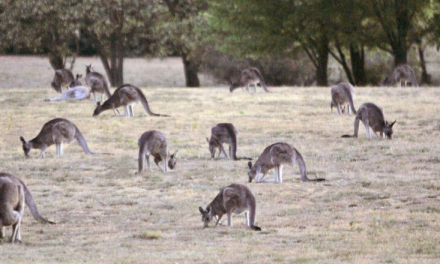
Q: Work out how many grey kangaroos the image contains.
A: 14